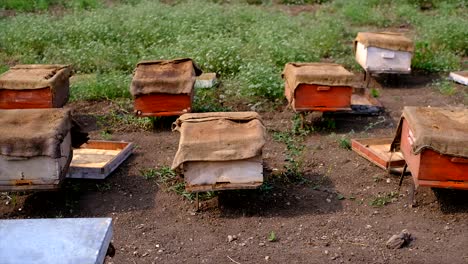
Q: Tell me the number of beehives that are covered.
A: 7